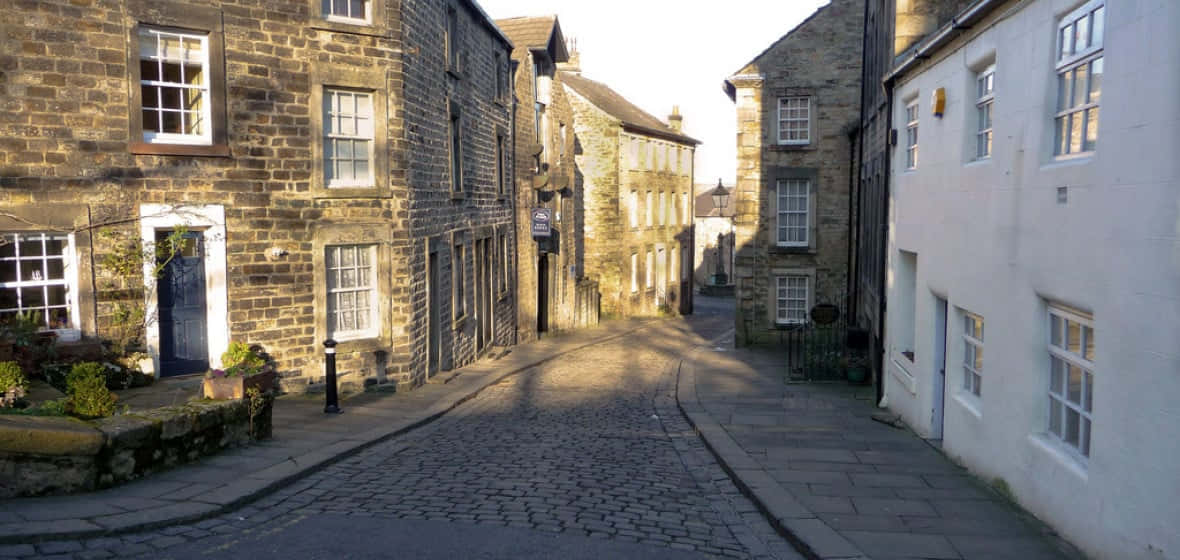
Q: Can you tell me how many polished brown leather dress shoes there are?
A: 0